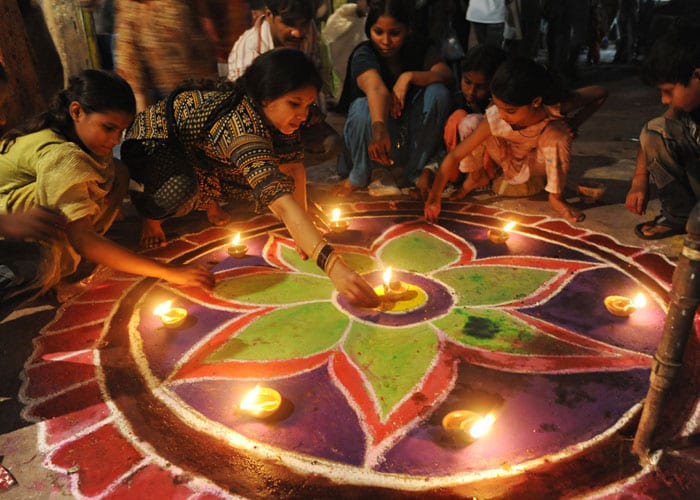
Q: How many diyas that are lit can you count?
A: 8